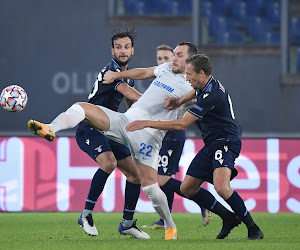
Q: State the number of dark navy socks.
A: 6